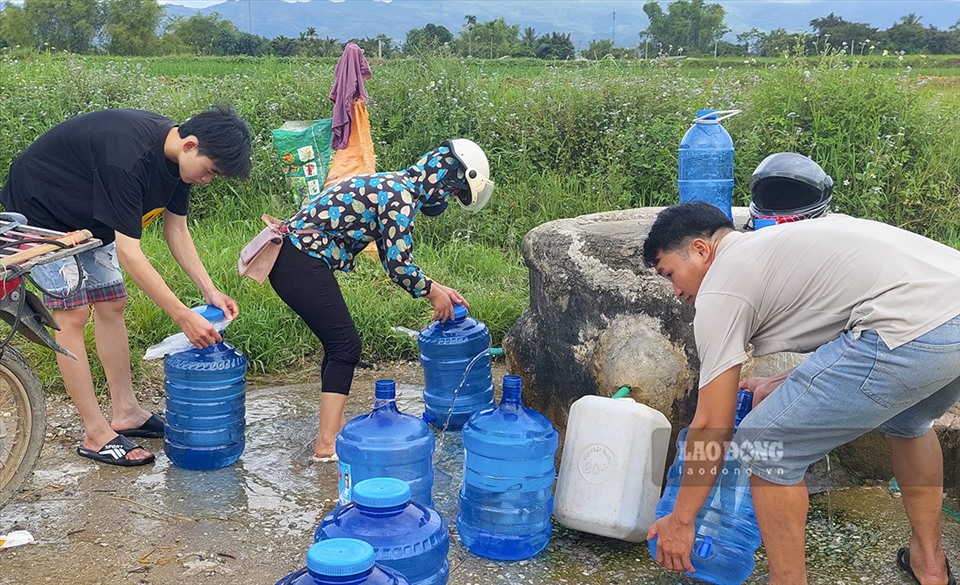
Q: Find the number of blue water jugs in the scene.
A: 8